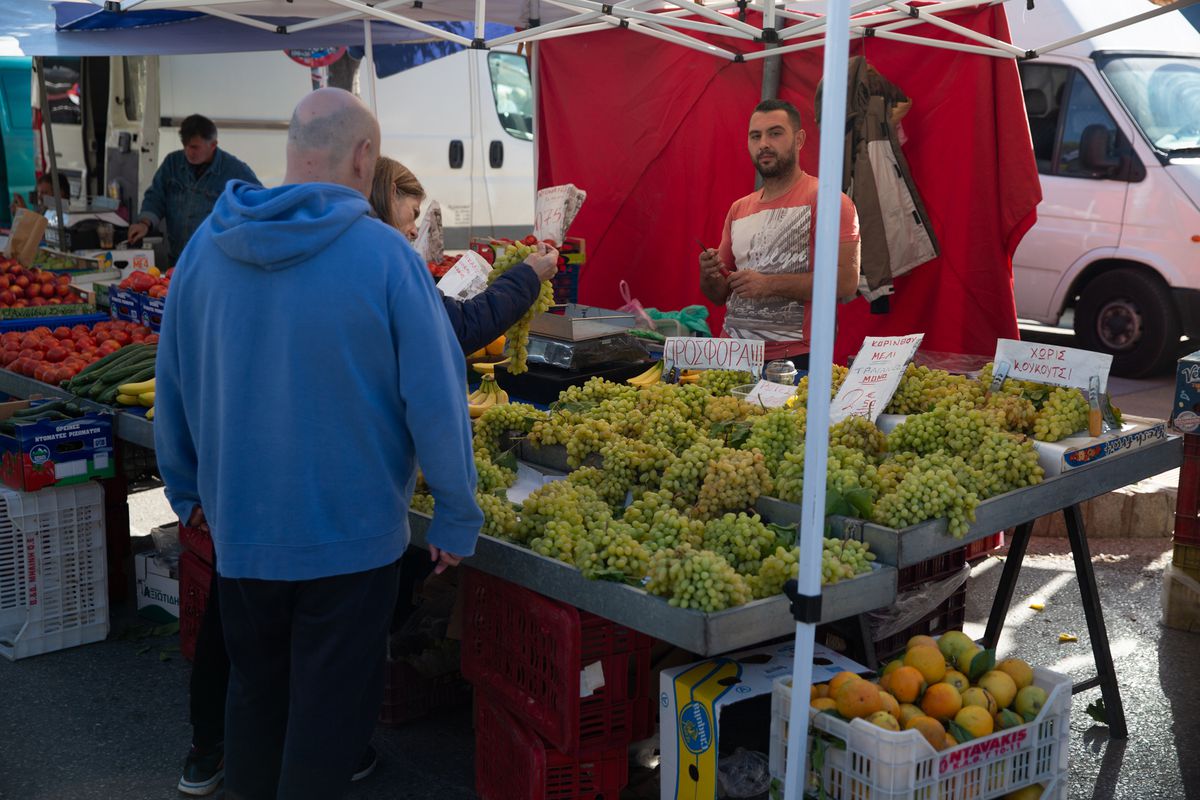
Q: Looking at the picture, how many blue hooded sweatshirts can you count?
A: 1